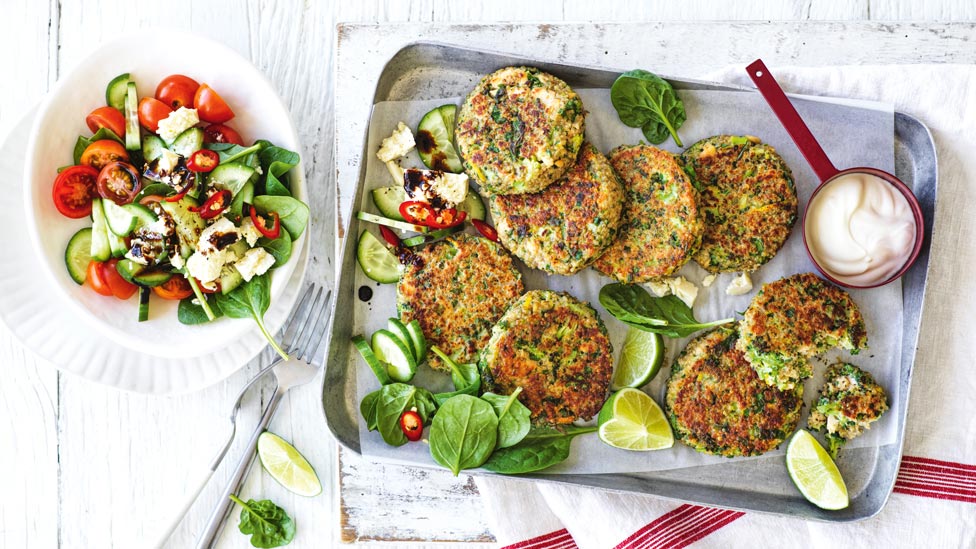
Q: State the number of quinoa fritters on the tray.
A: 8